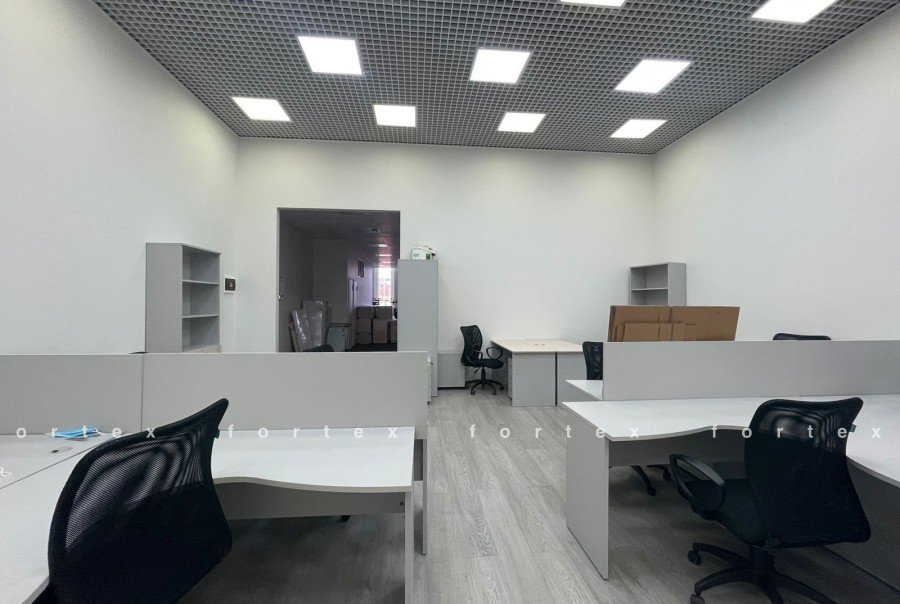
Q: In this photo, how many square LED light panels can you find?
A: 9